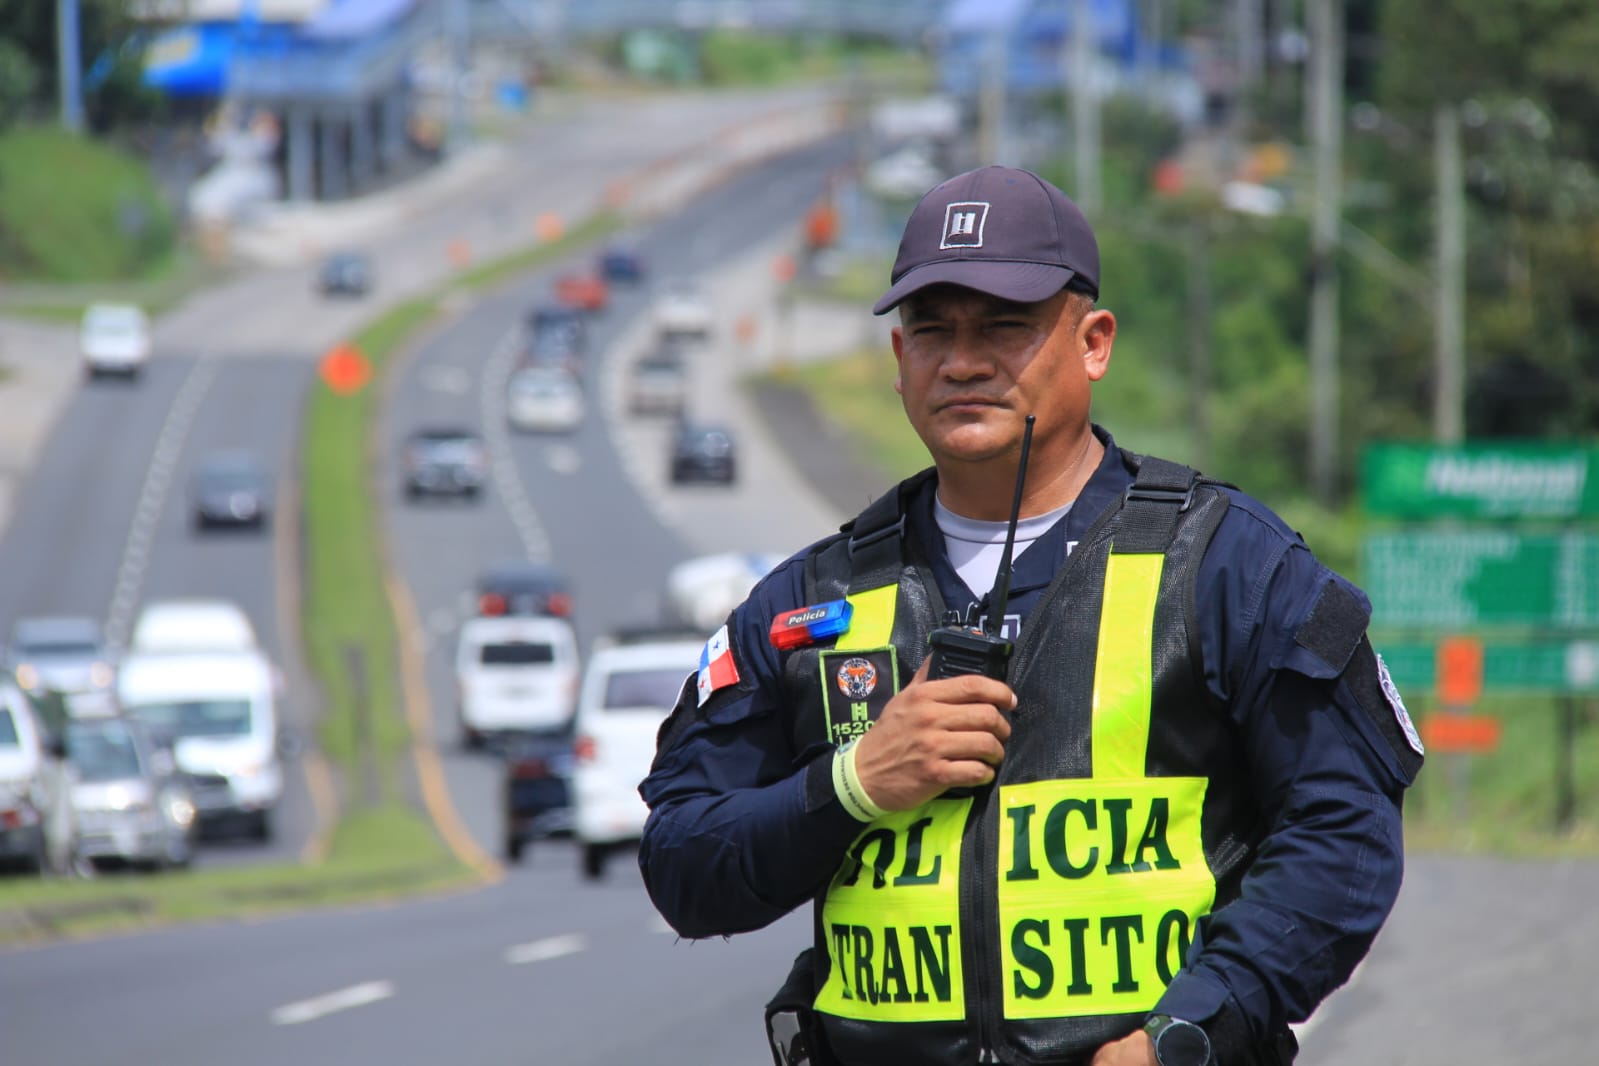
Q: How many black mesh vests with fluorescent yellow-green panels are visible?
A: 1